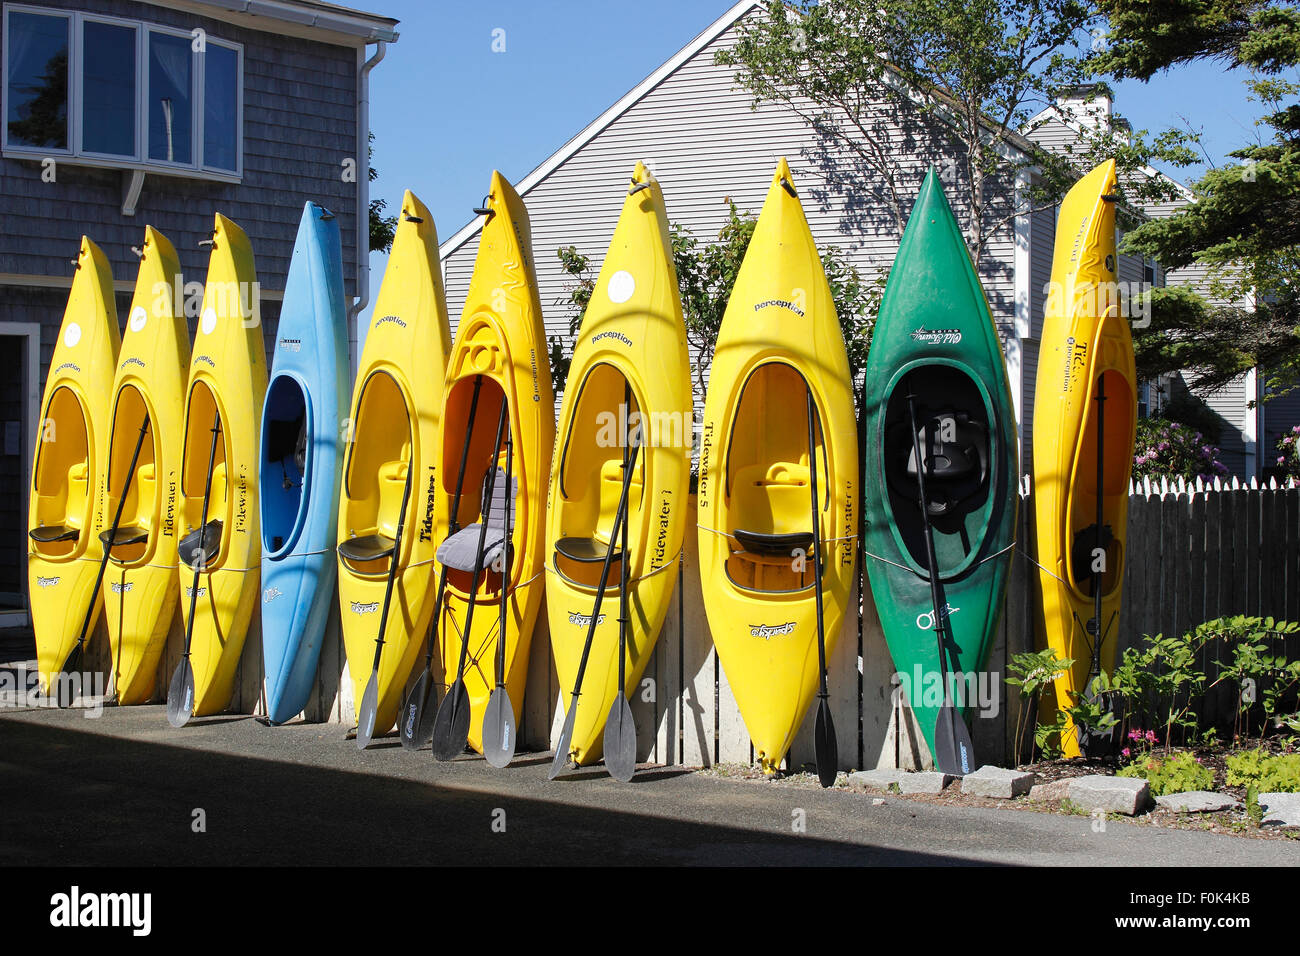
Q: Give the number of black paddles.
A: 11